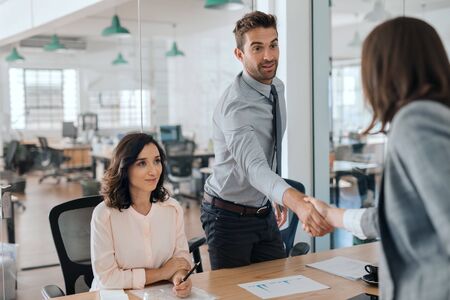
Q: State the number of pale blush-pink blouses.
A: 1